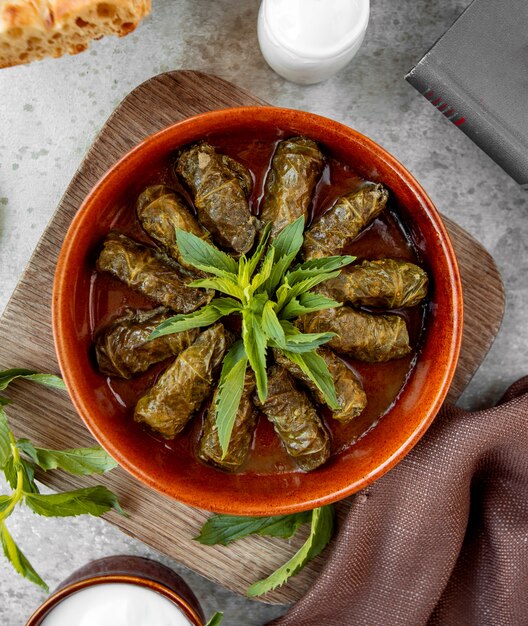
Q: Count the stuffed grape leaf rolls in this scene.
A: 12